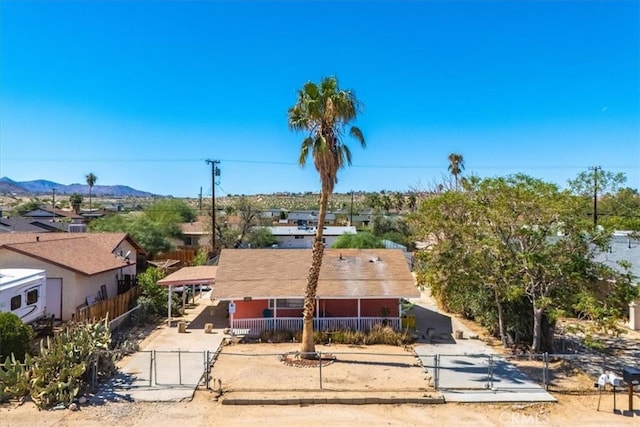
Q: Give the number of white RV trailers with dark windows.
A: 1